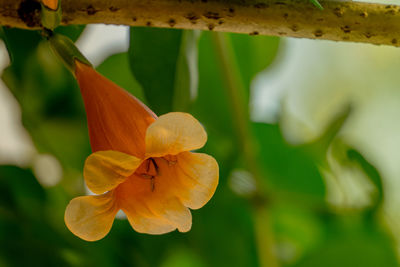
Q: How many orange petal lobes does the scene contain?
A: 5